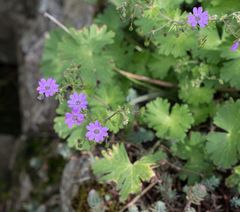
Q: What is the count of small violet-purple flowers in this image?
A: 6